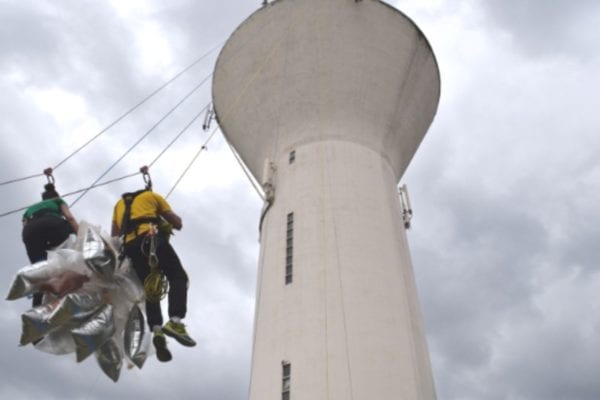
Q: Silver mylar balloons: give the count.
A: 7